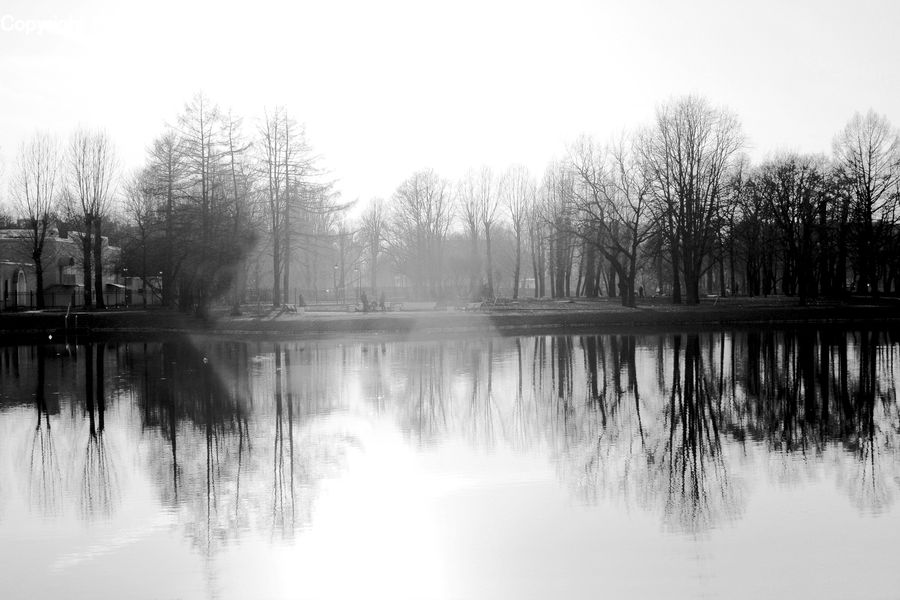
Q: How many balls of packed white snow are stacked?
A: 0